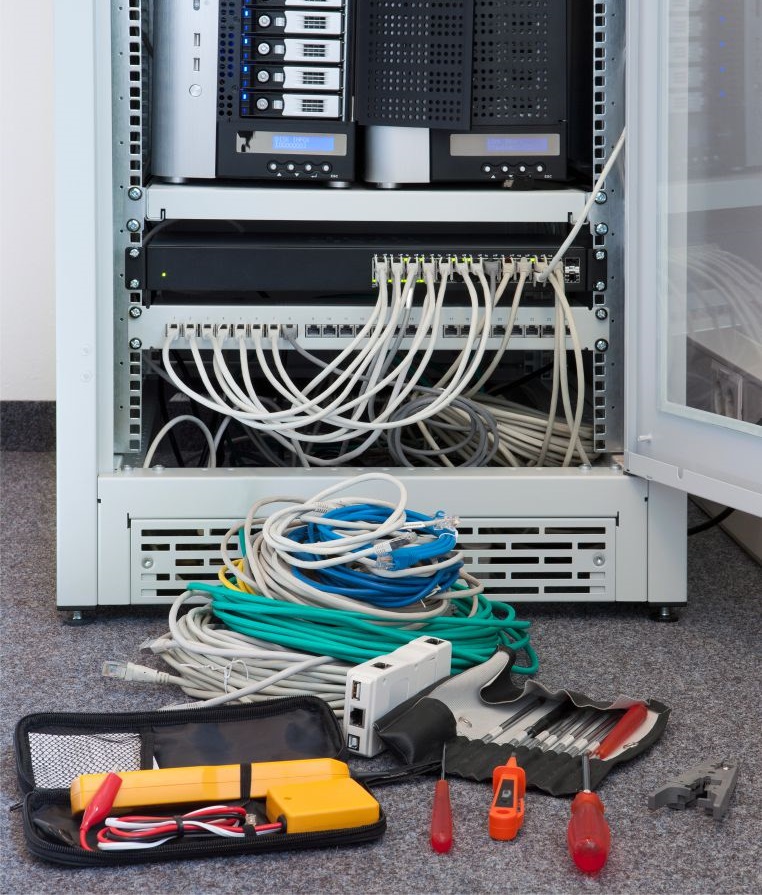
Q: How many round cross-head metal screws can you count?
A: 12